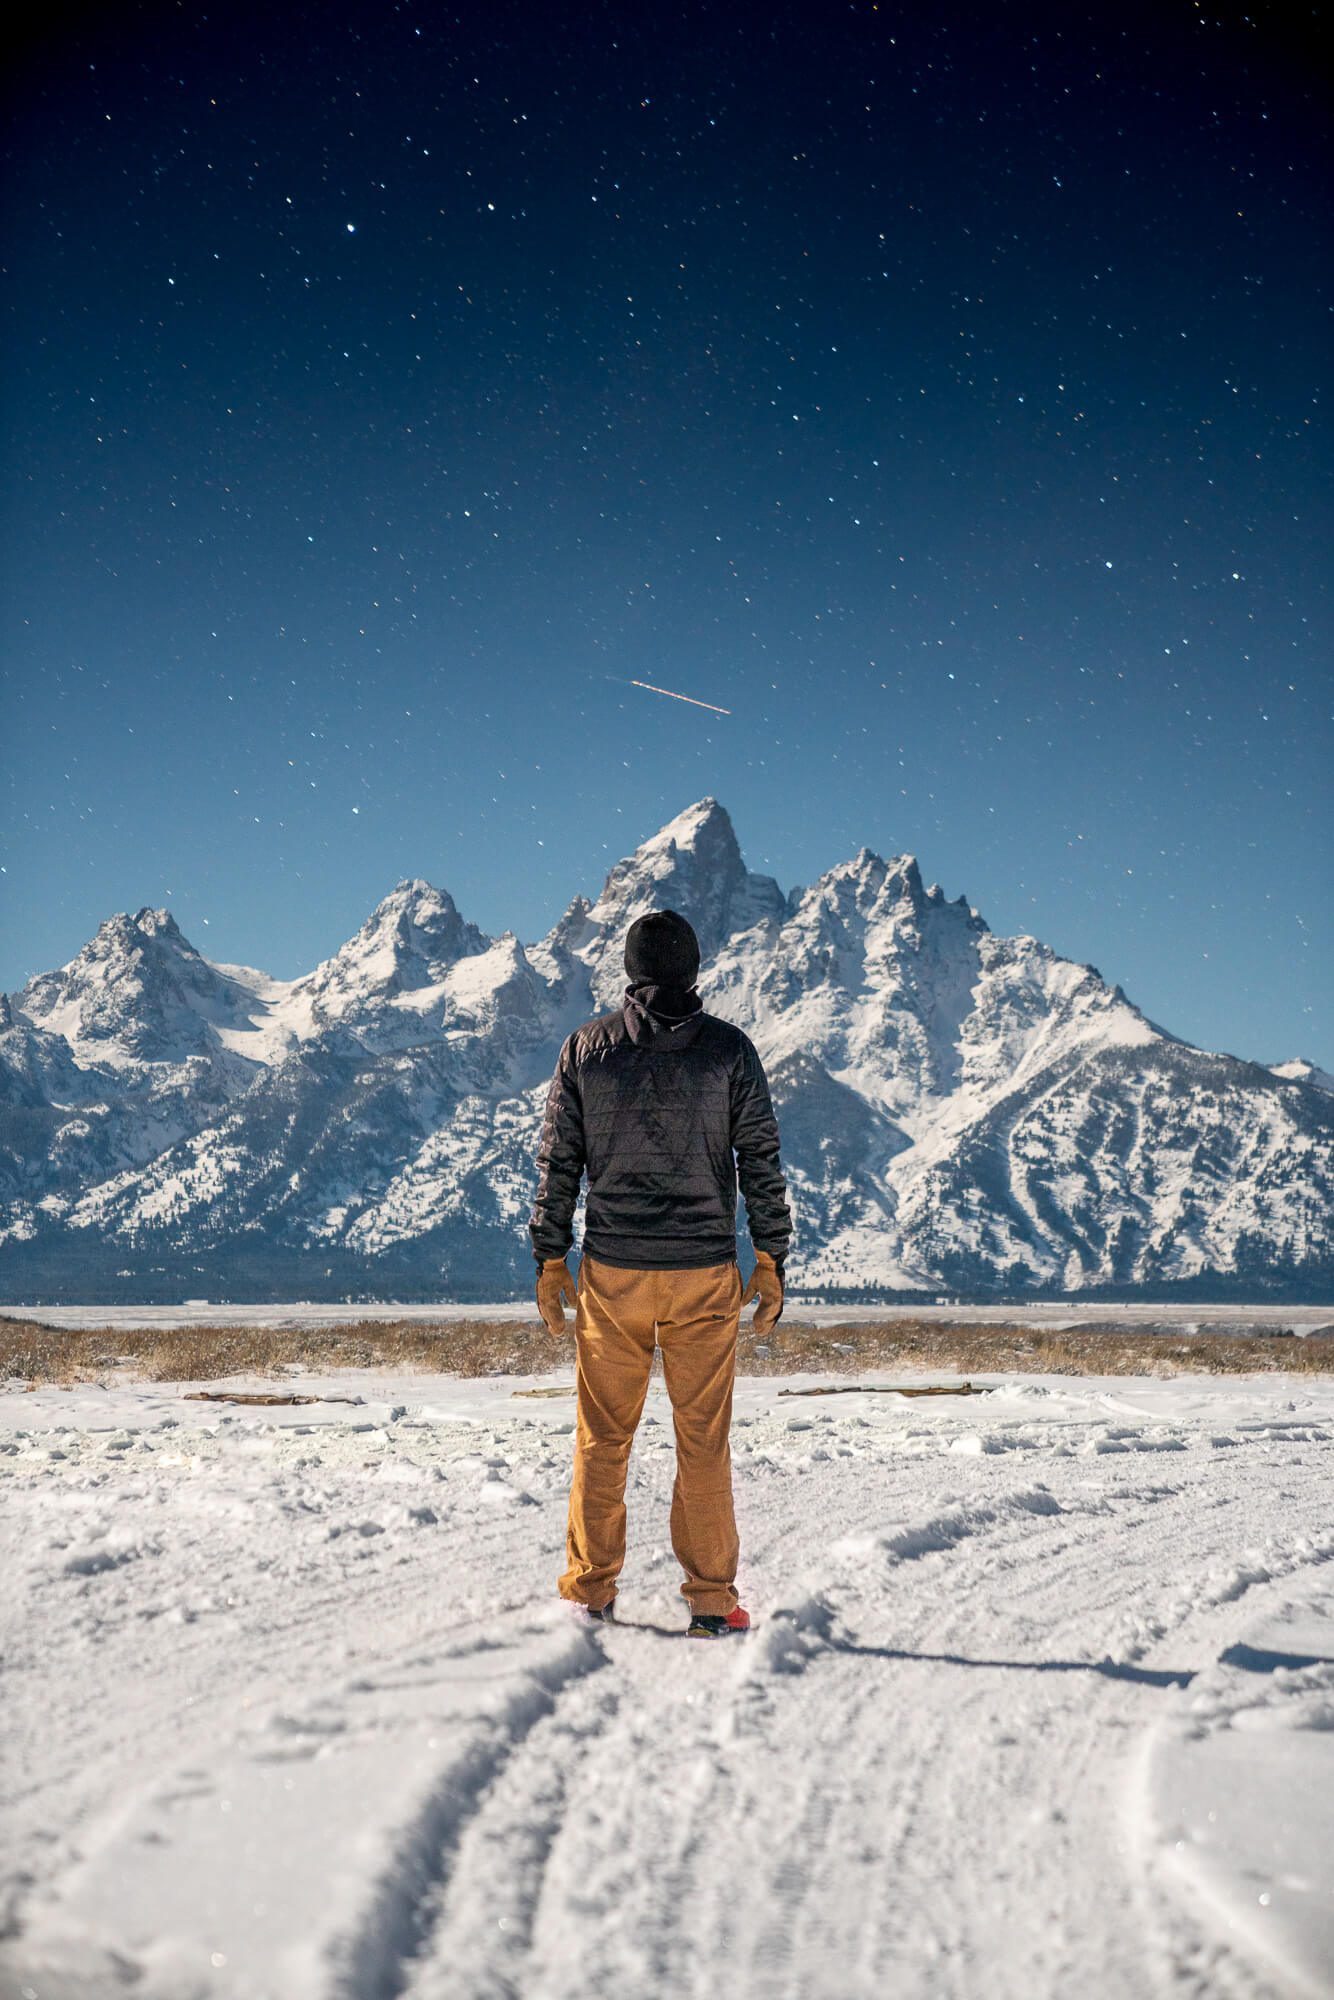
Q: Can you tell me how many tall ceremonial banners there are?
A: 0